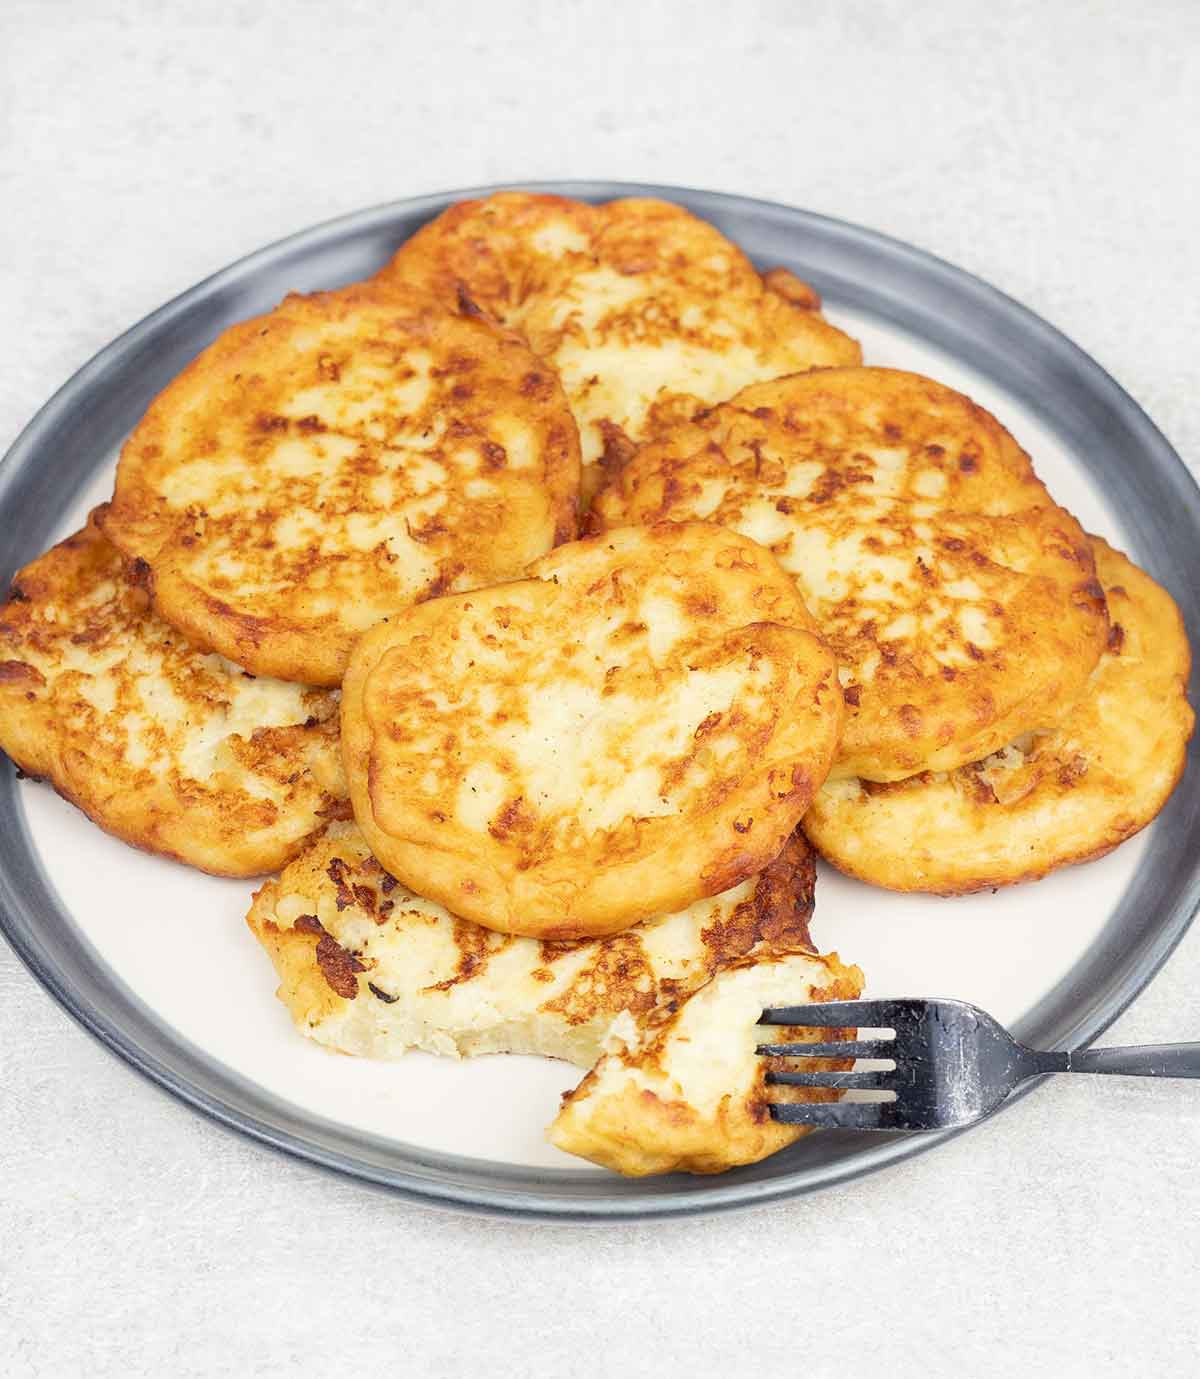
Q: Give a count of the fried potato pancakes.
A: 7